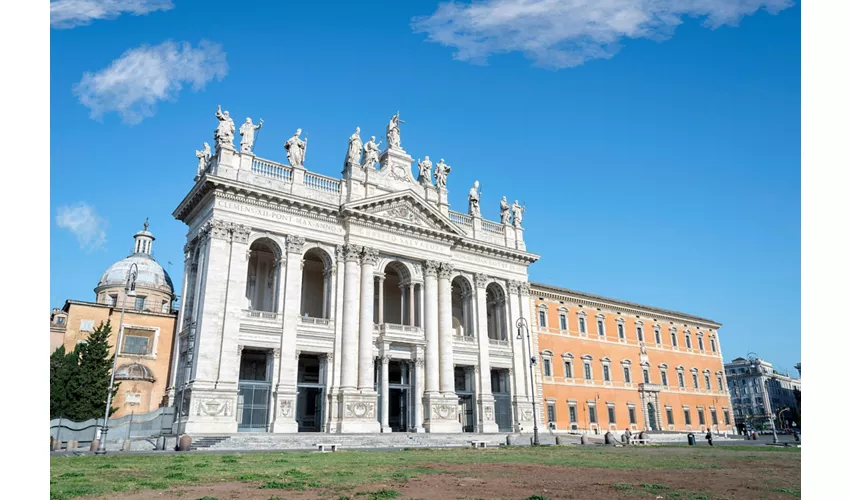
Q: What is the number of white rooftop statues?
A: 12